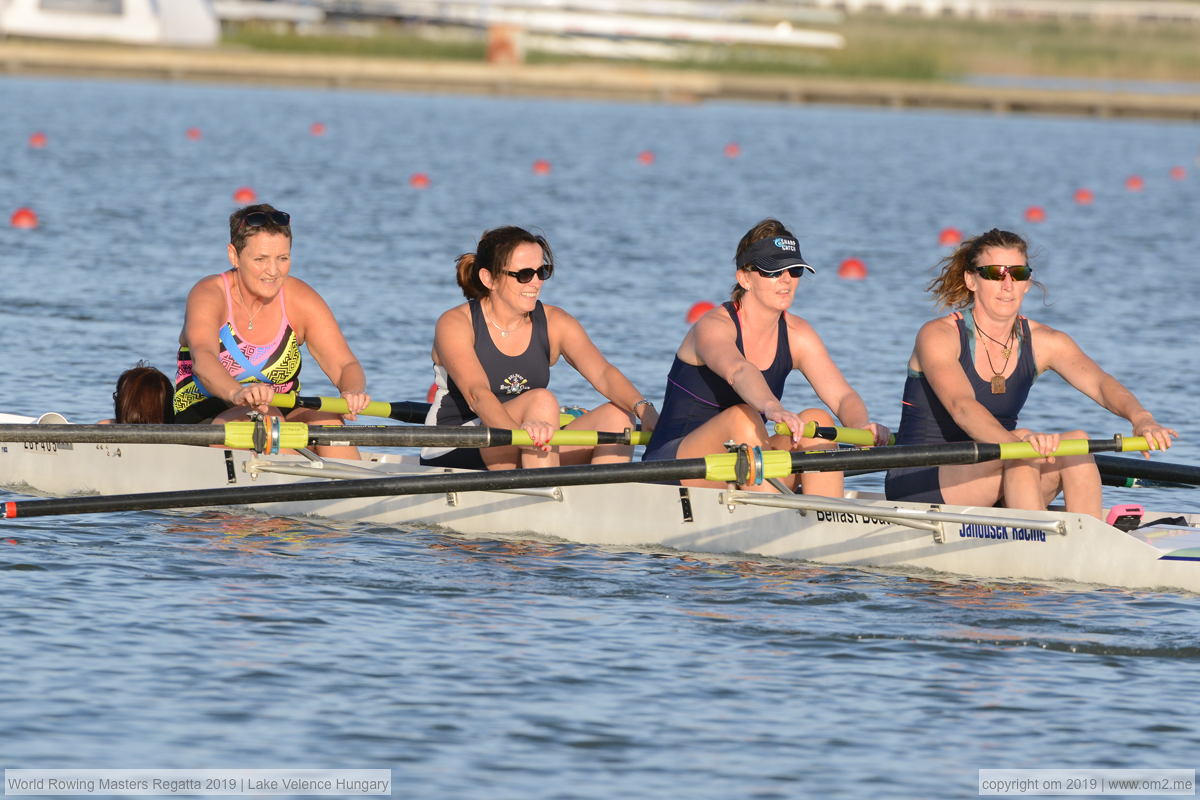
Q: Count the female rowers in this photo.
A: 4